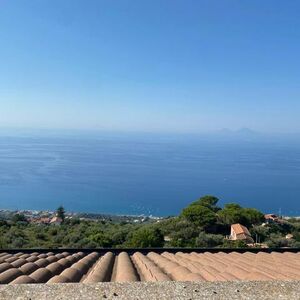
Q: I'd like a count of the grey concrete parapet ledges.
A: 1